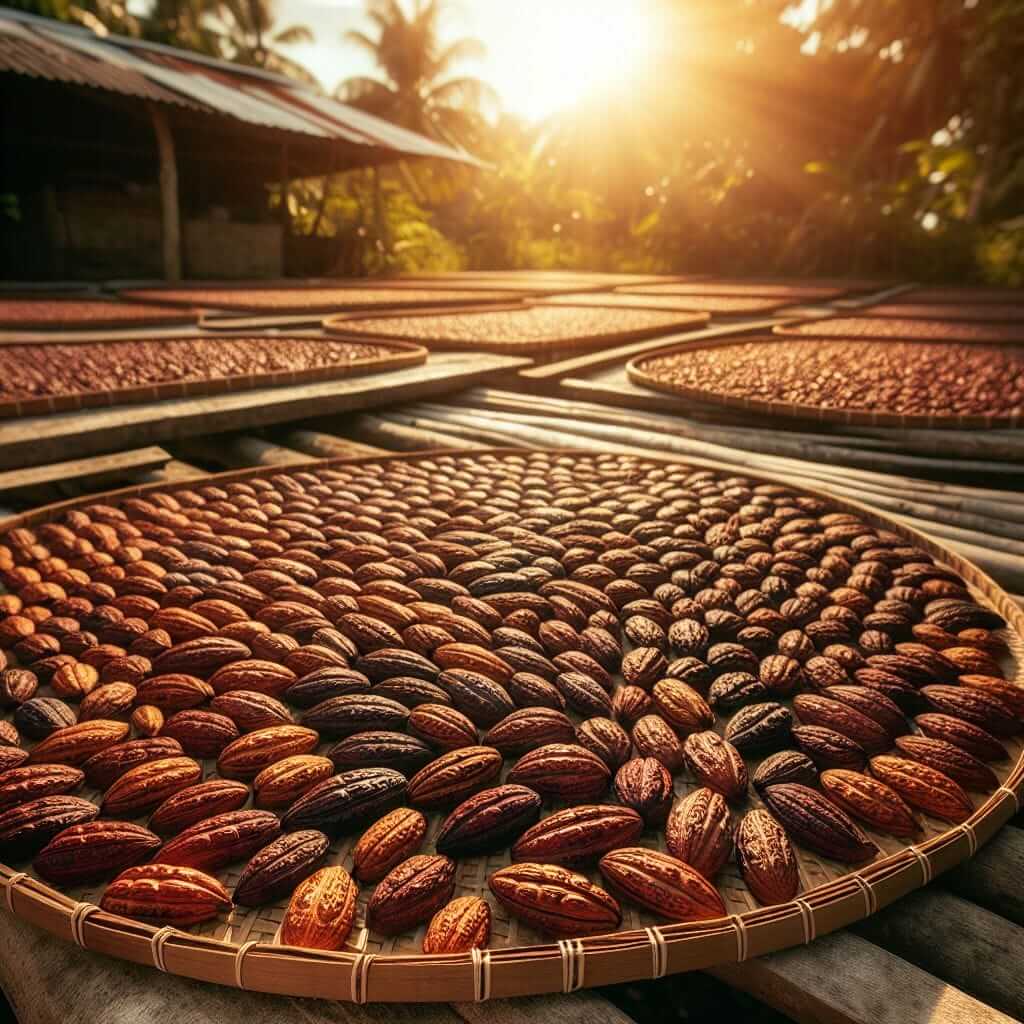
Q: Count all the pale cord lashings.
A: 14